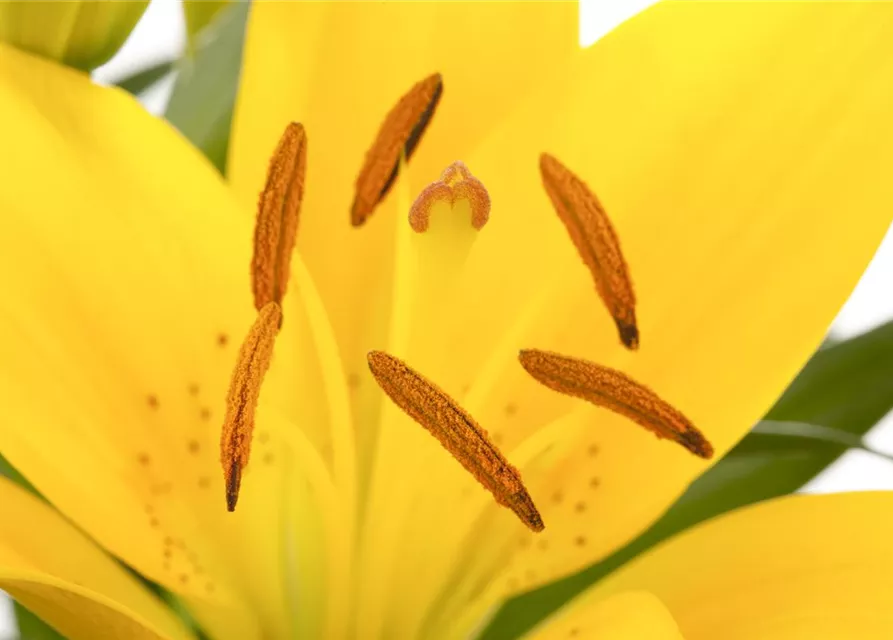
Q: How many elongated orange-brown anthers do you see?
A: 6